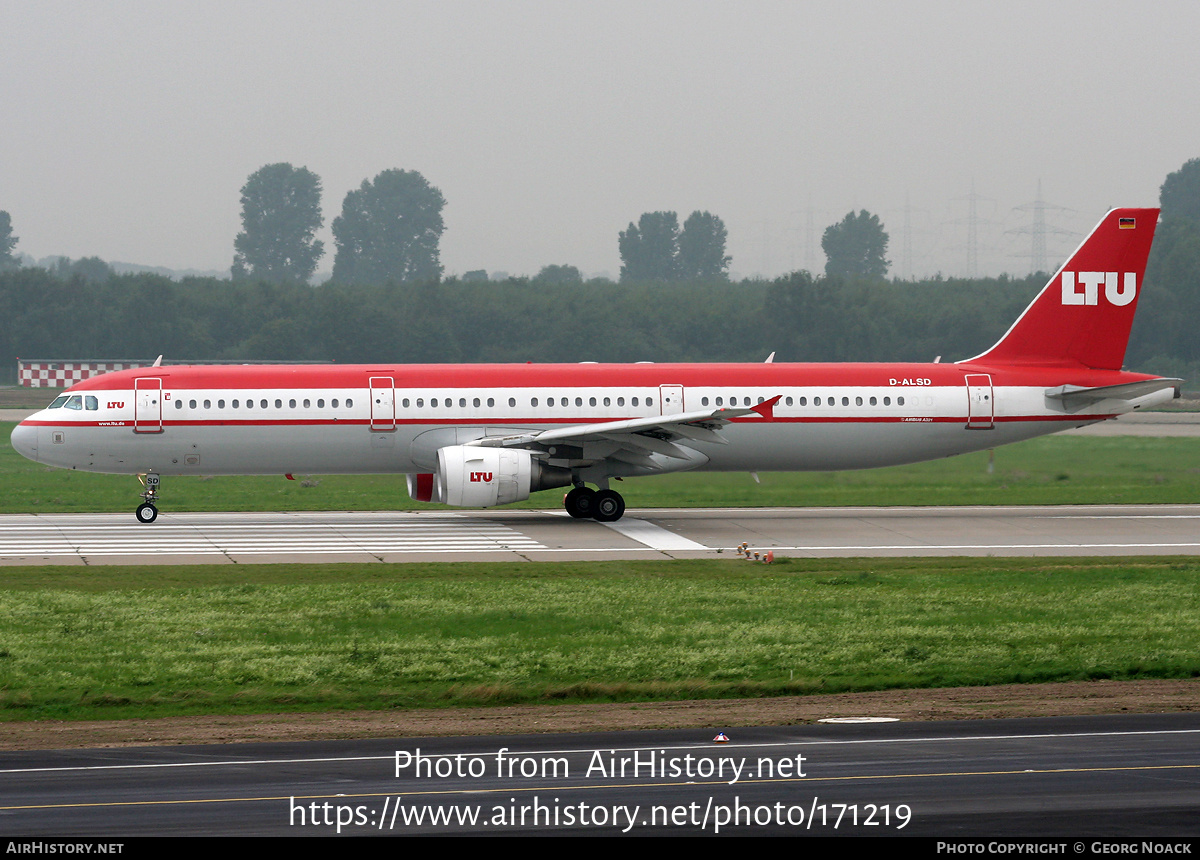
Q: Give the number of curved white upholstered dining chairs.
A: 0